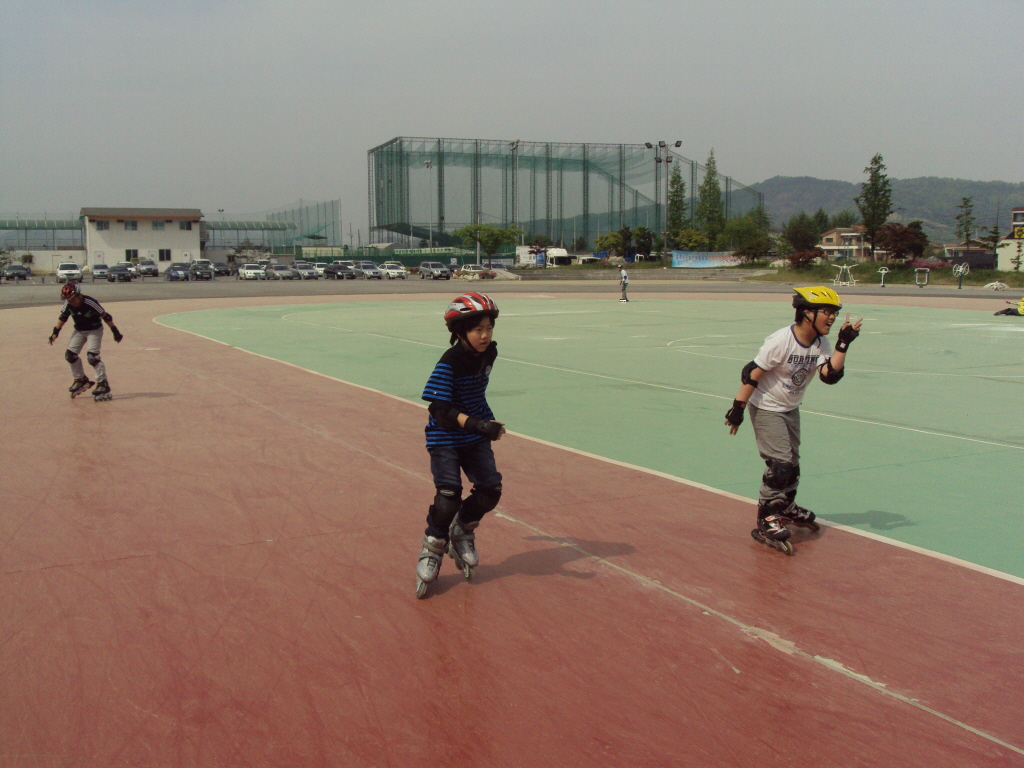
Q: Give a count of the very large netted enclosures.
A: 1